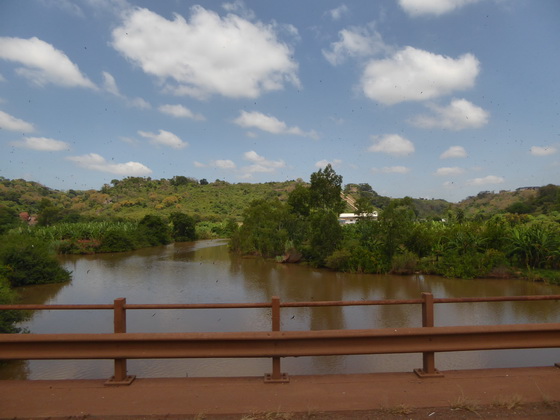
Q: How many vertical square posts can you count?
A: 3